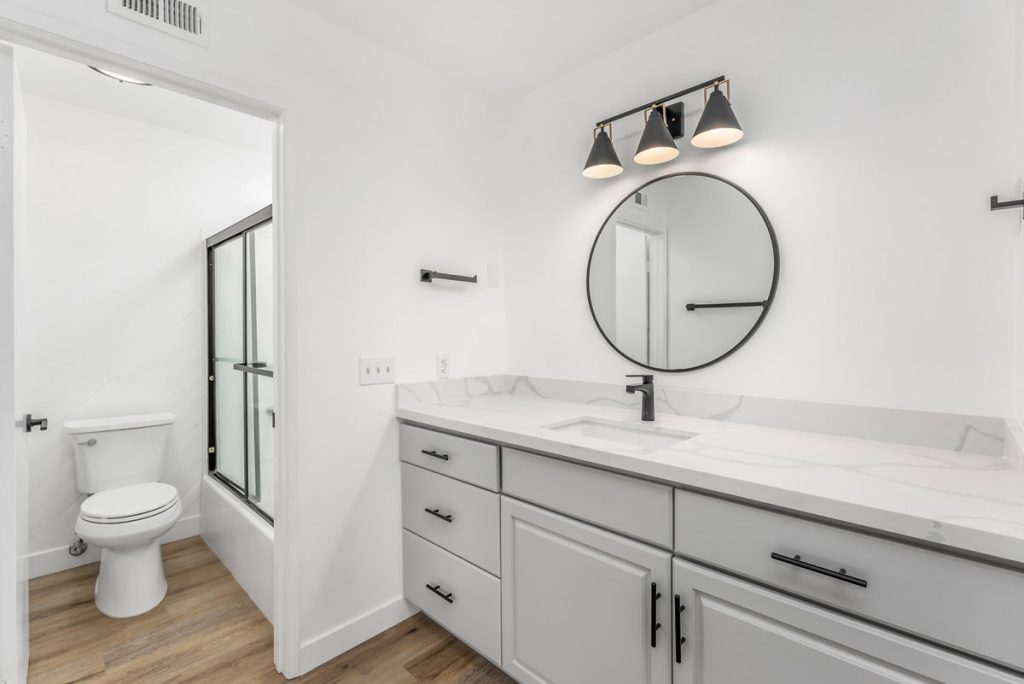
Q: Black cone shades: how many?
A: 3